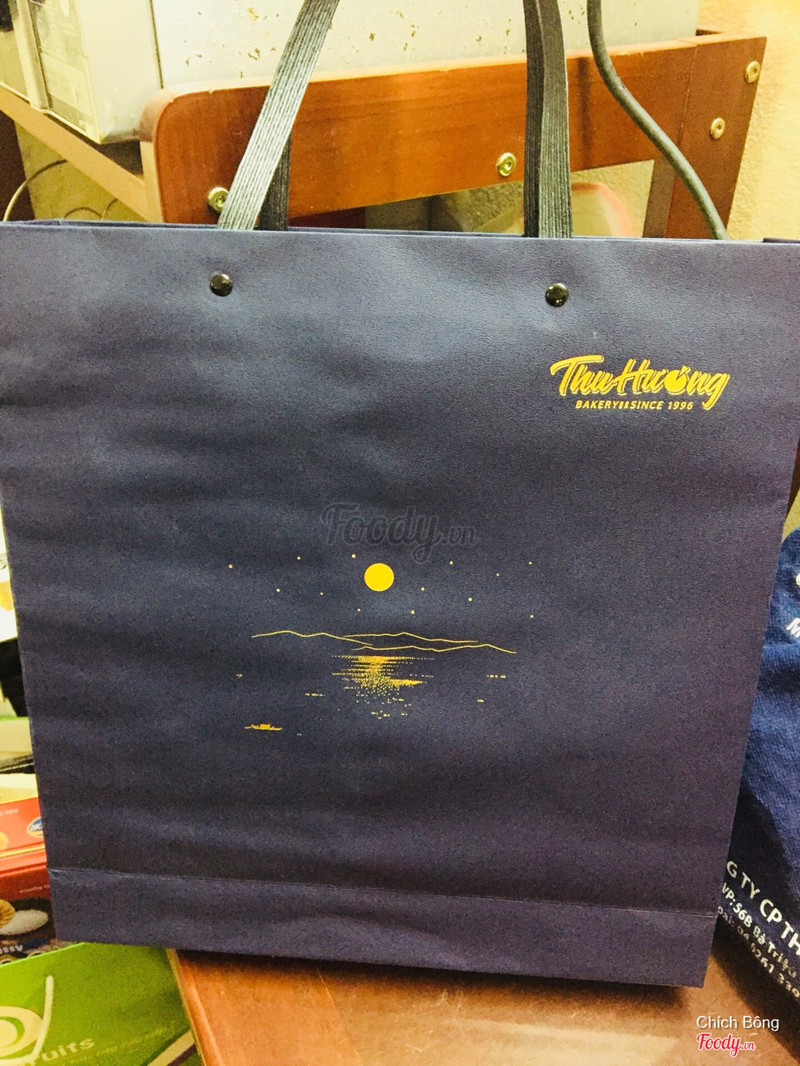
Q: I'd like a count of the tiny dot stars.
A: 13